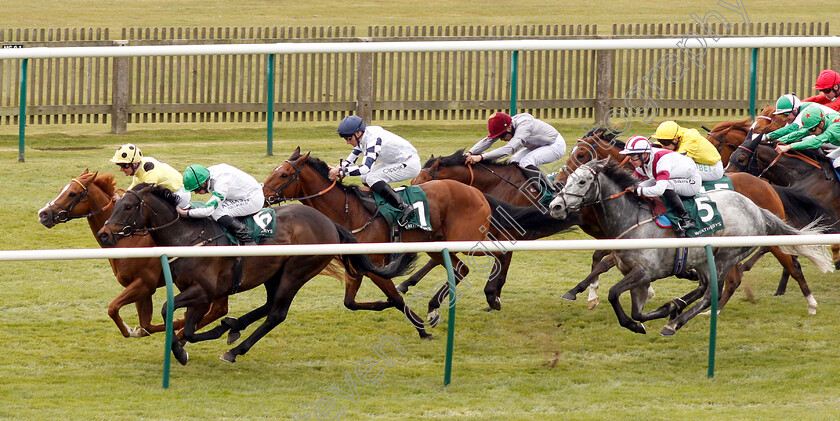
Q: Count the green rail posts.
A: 7